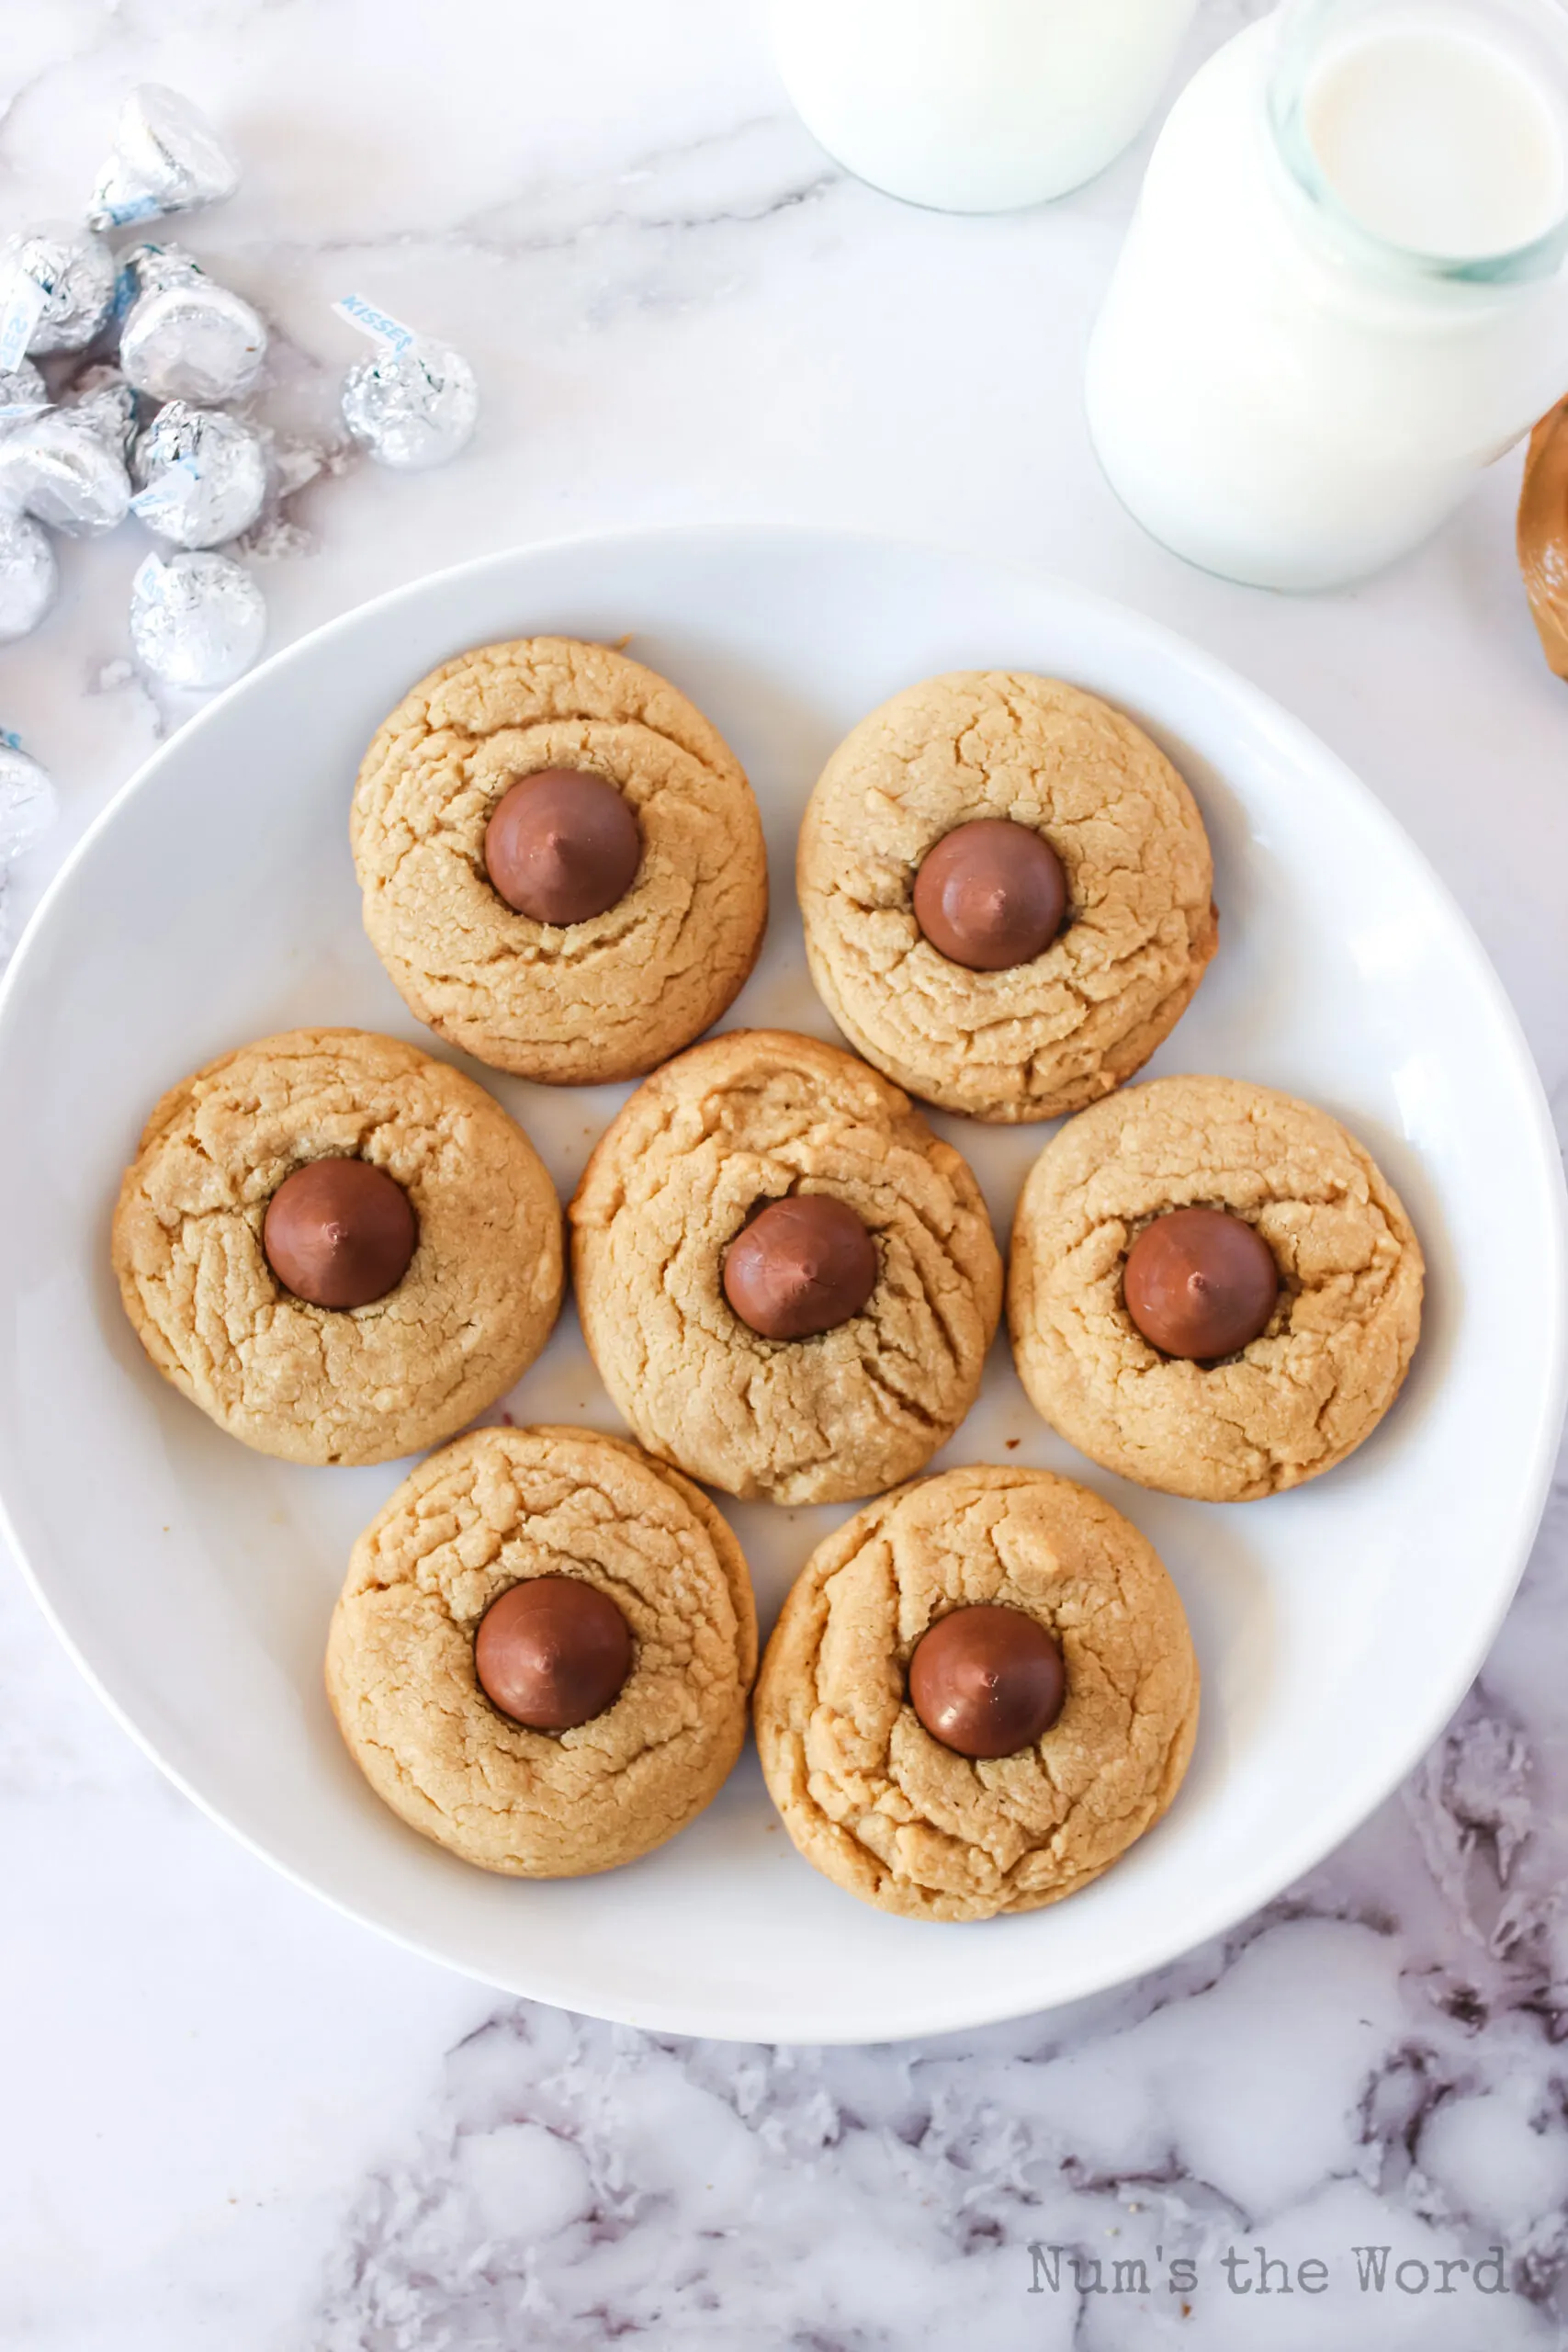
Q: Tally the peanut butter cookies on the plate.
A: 7